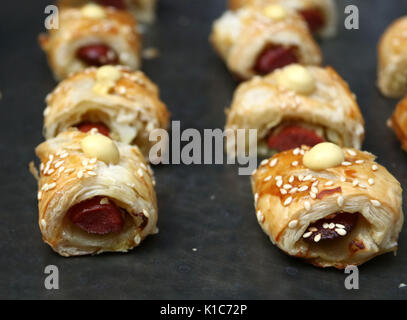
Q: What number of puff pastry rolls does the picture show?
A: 10